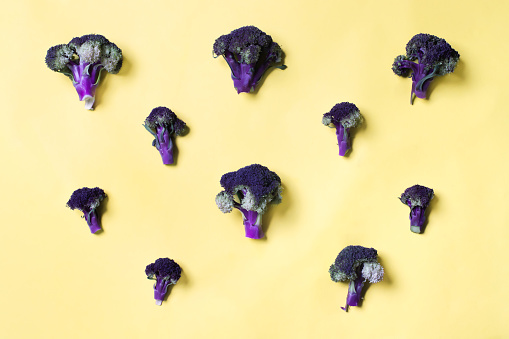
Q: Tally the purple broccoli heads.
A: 10